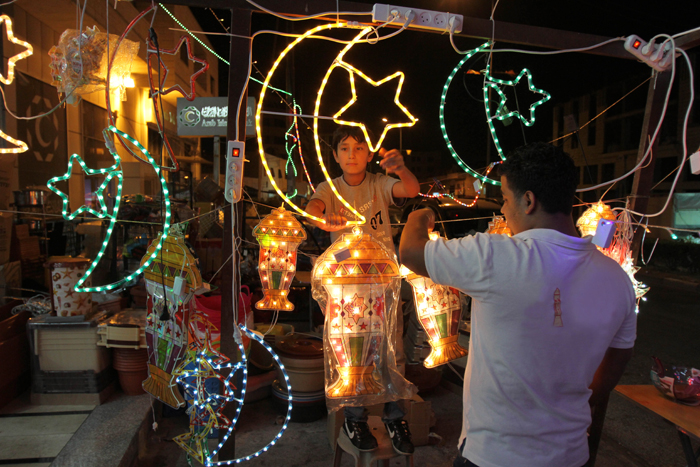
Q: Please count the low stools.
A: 1